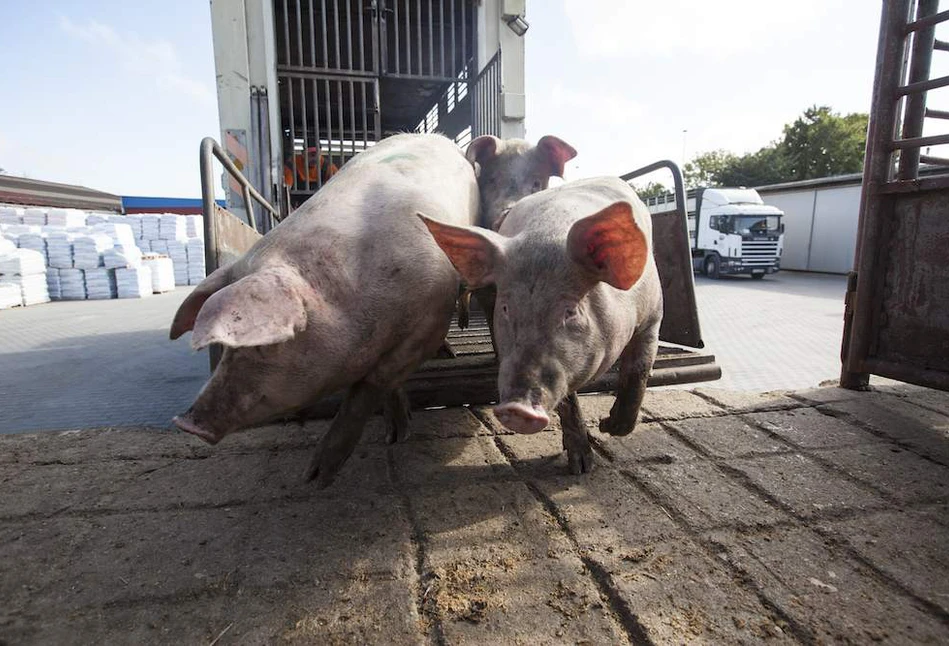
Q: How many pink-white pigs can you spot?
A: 3